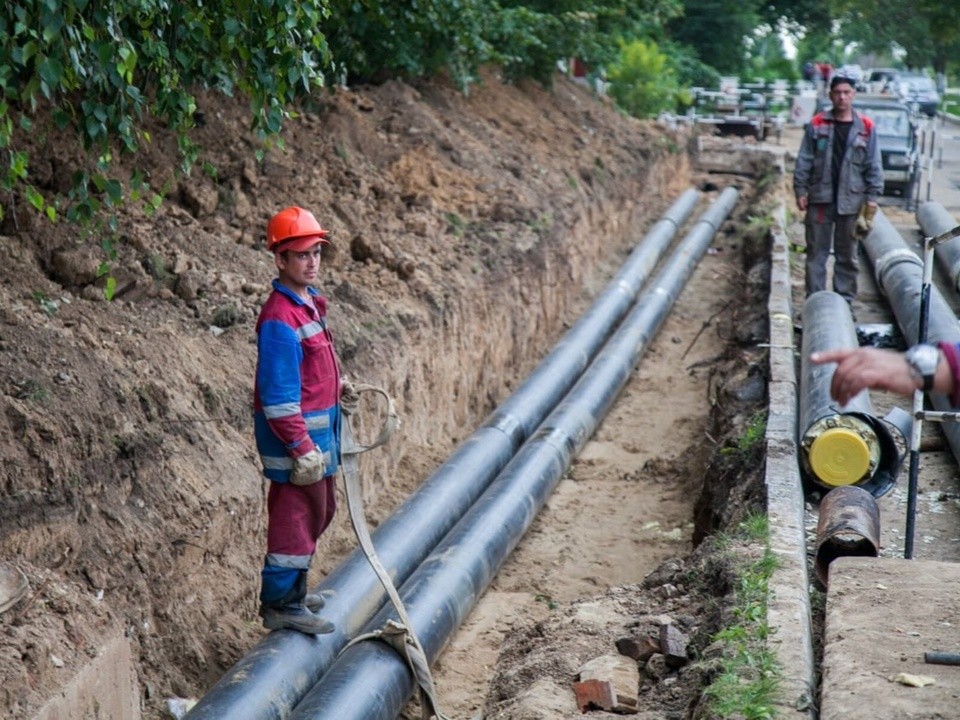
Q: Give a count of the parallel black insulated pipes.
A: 2